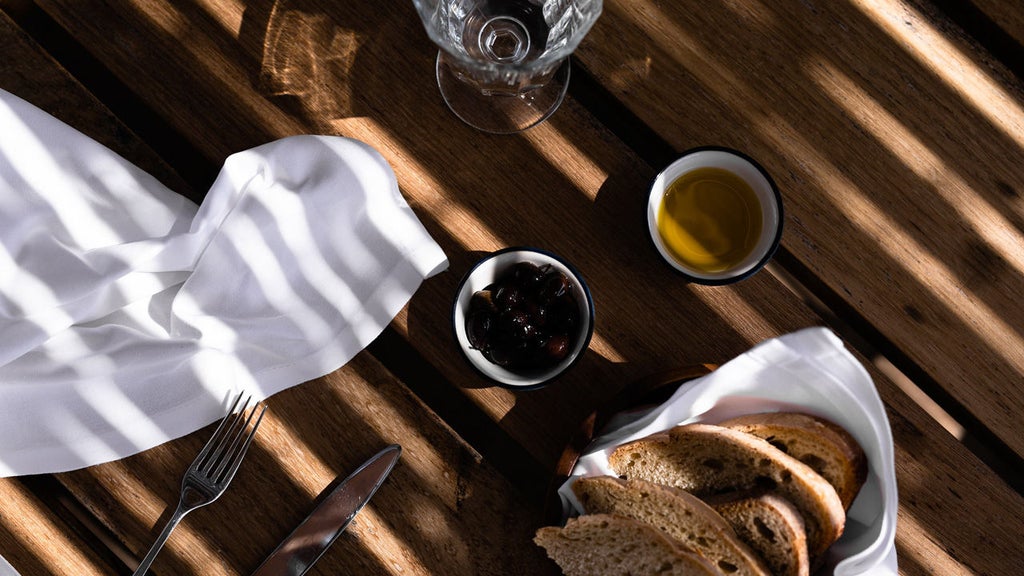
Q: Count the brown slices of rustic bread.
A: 5